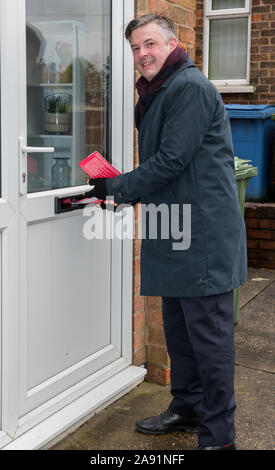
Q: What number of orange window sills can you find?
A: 0